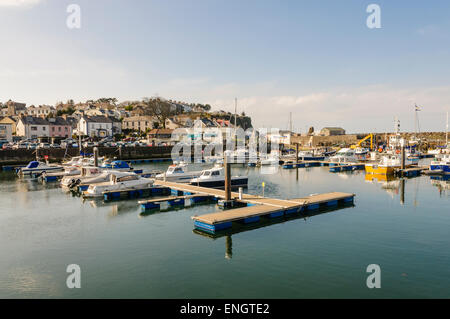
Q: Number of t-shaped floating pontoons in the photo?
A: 1